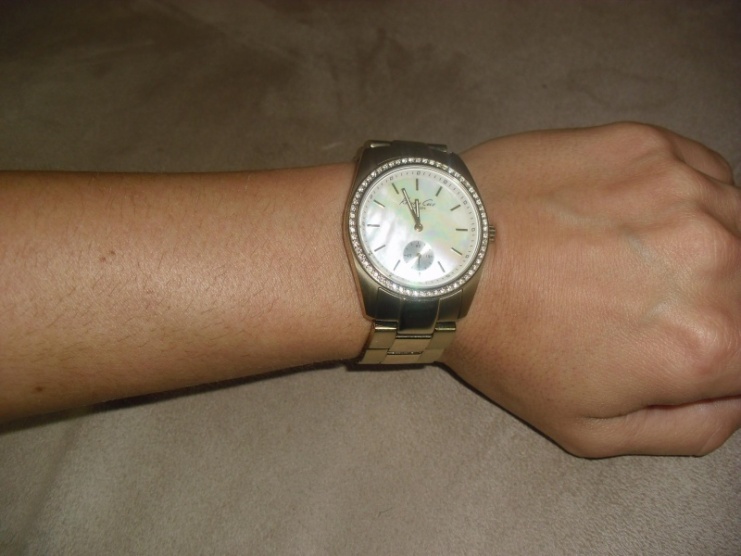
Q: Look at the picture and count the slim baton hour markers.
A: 11